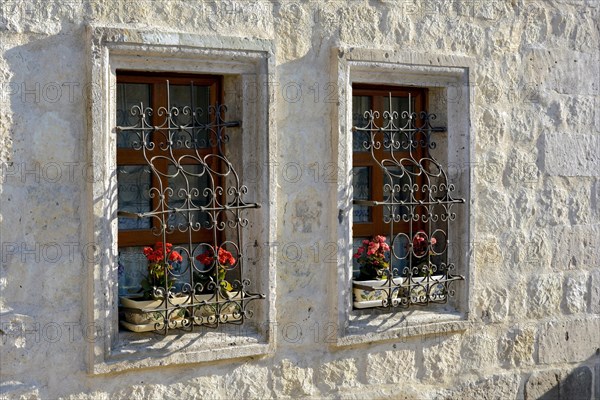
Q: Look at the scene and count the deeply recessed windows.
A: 2